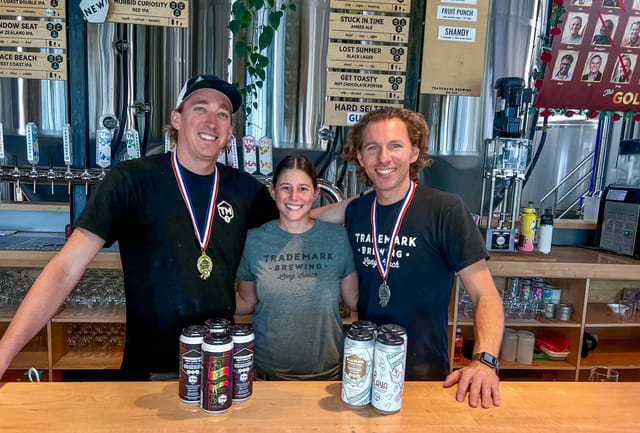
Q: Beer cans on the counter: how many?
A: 8